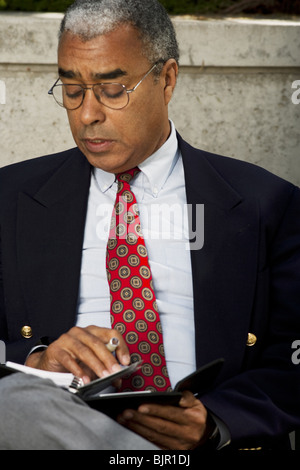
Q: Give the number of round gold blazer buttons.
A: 2